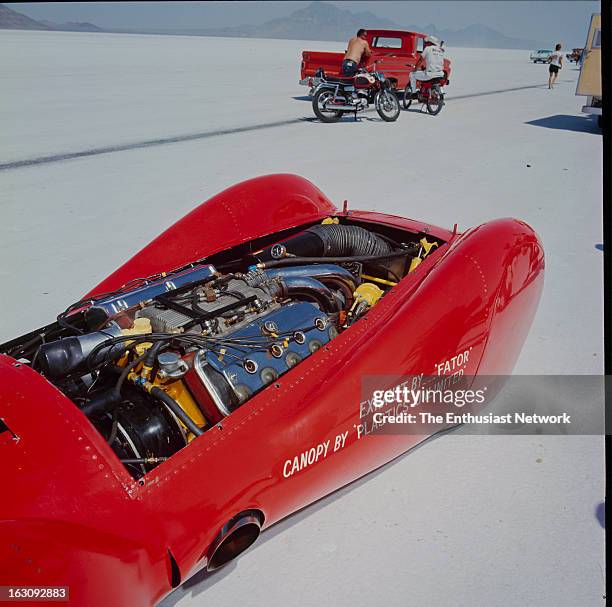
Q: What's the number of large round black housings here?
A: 1